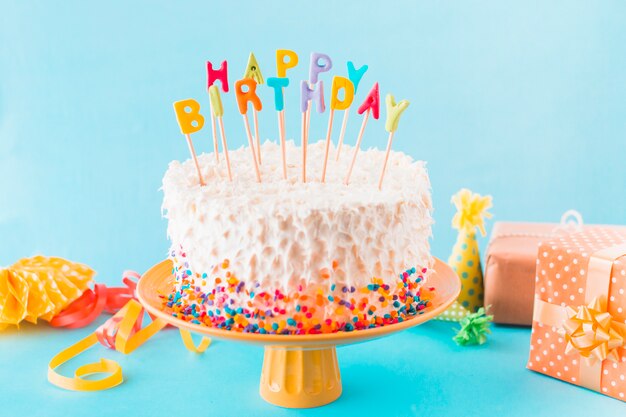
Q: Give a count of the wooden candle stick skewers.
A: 13